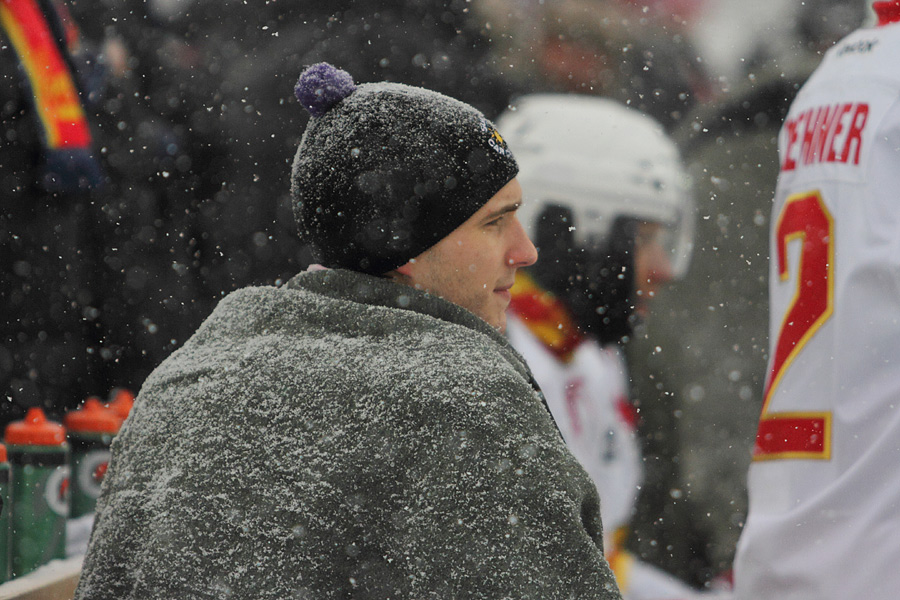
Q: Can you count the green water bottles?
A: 4